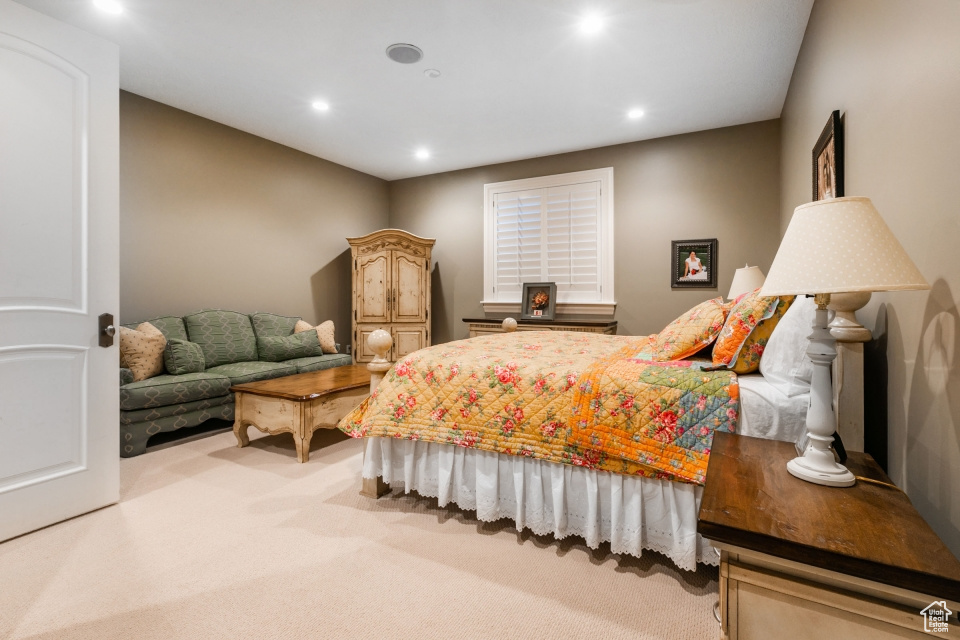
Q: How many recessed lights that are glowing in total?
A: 5